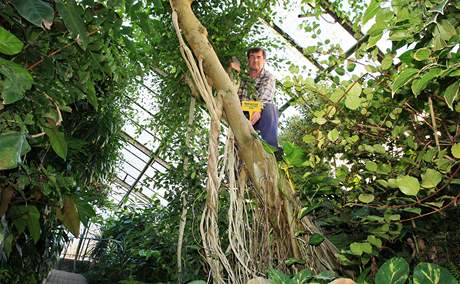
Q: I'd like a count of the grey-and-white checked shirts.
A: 1